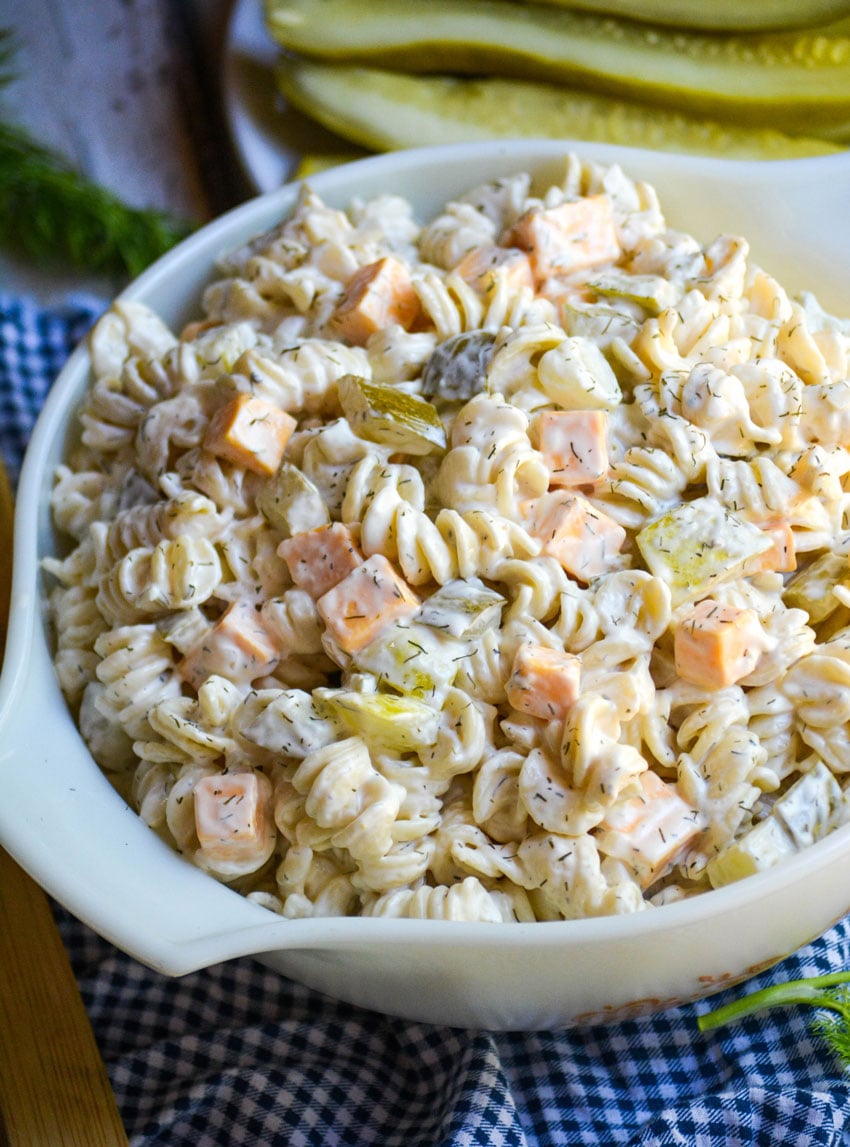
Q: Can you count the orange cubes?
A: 14